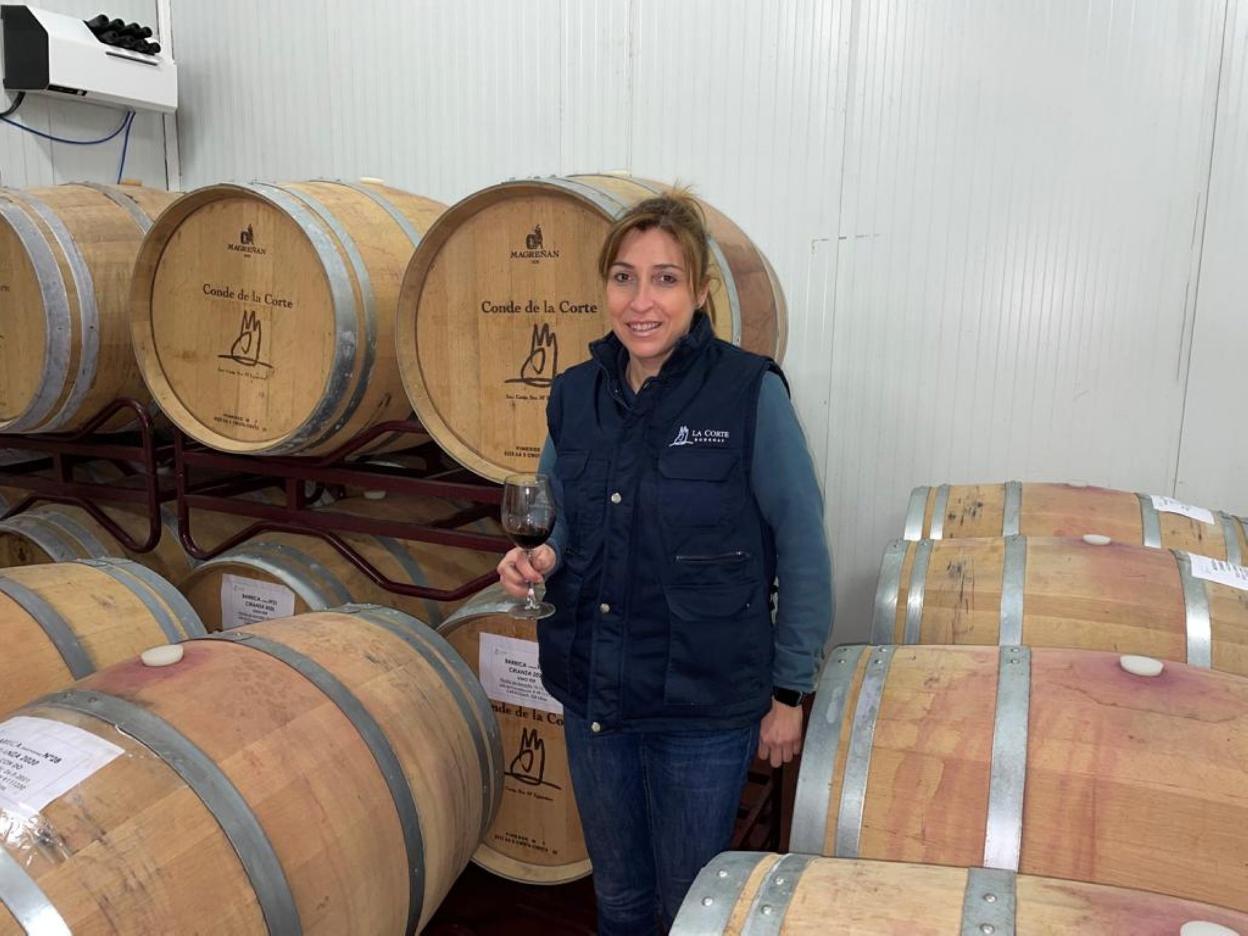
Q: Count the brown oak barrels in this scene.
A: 12